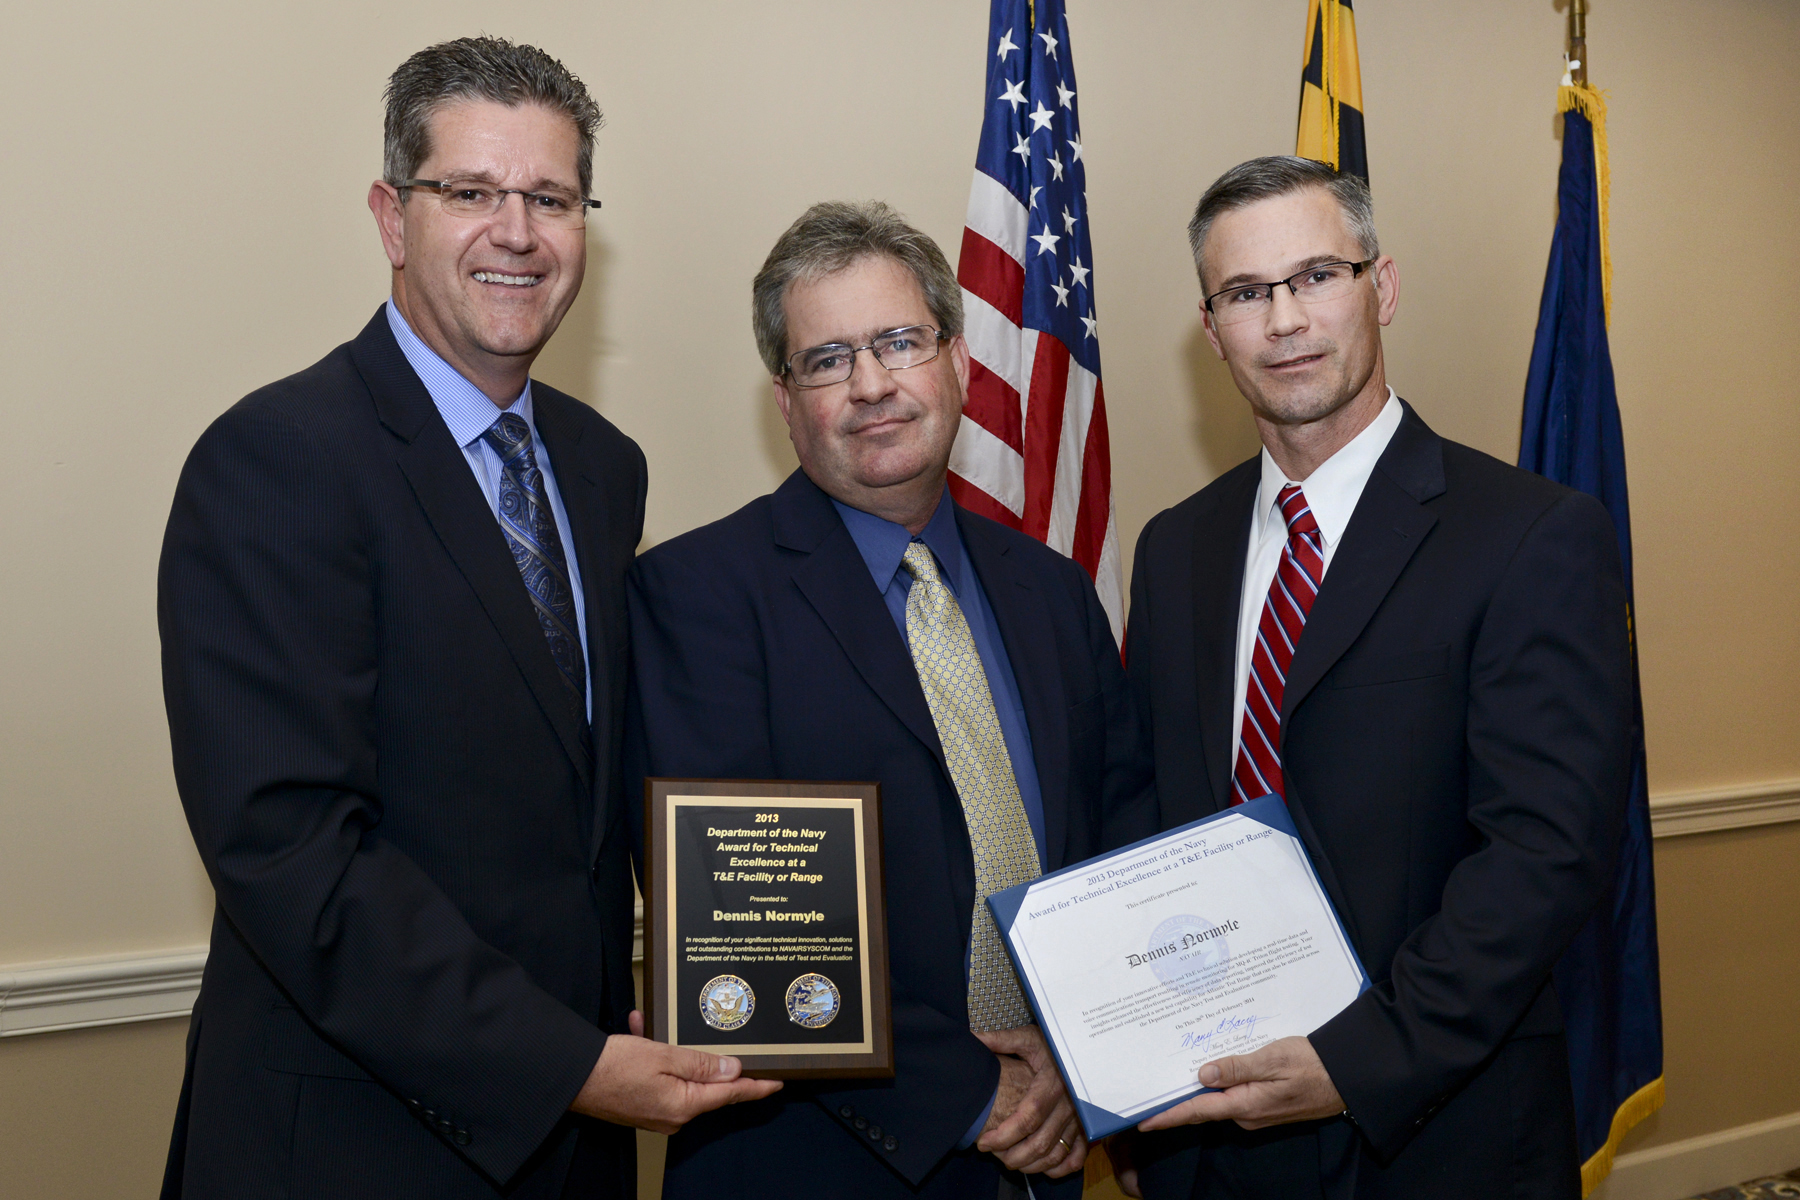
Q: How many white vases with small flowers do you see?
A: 0